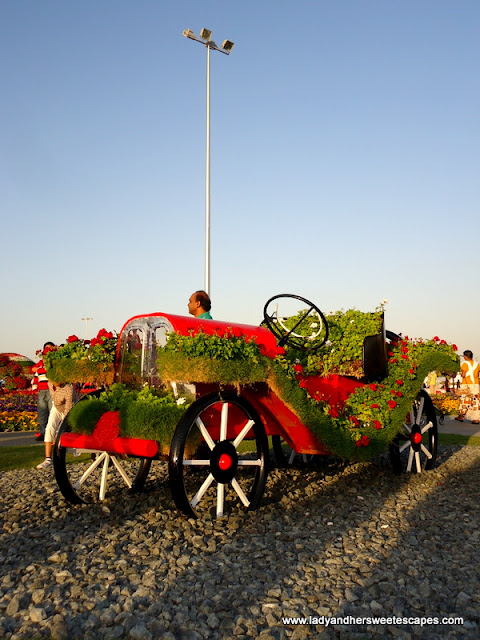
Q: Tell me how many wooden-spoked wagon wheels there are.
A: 4